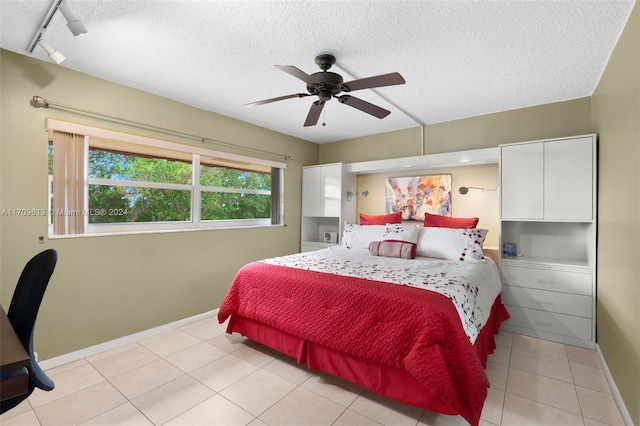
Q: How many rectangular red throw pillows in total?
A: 2